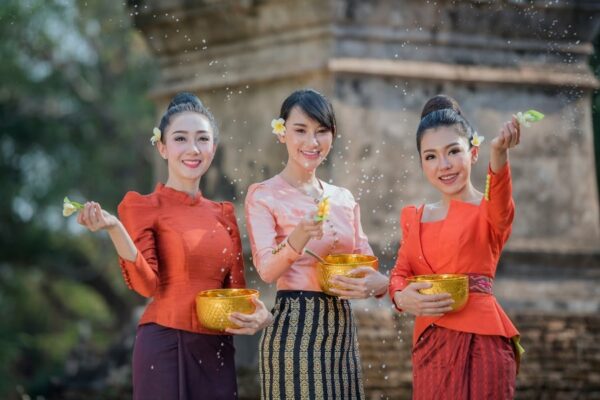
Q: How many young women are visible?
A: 3